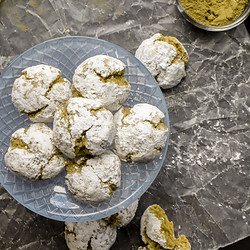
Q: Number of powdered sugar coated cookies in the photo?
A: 10